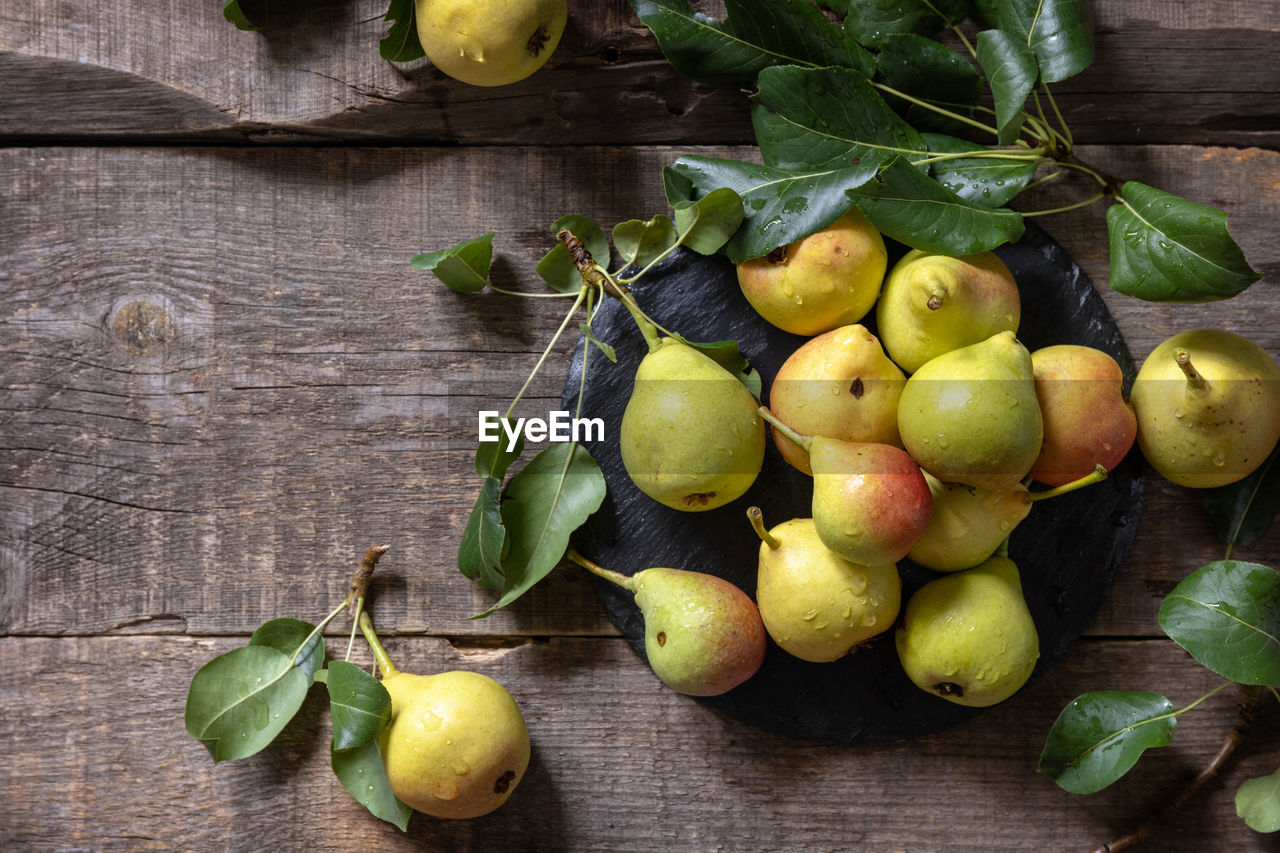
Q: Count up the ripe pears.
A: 14